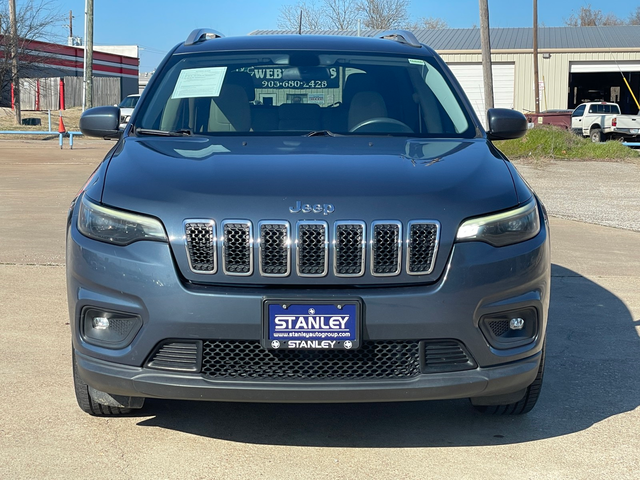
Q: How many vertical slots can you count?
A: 7